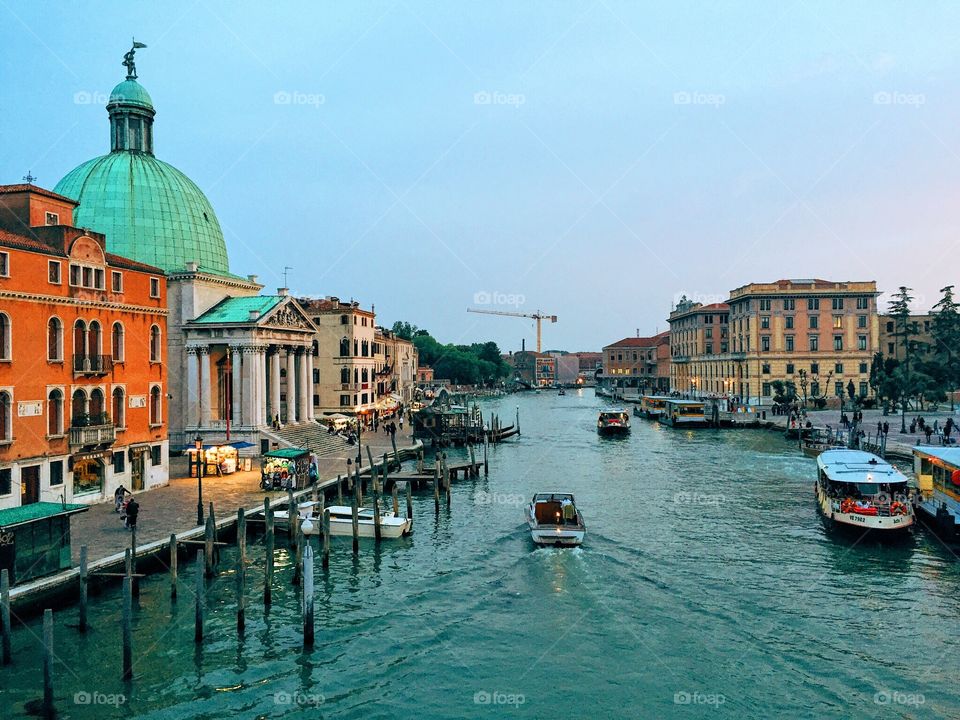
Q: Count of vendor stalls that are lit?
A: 2